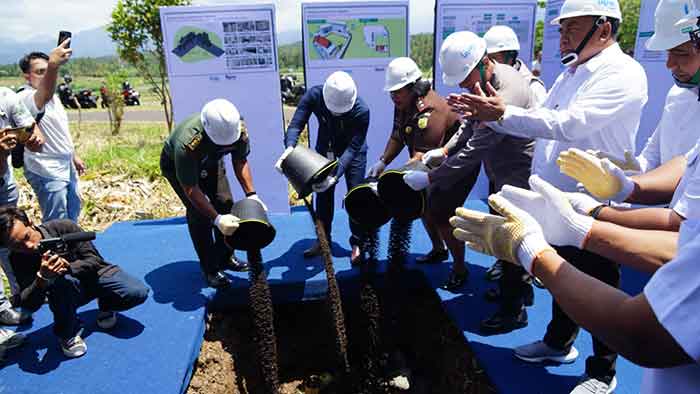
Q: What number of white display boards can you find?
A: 5